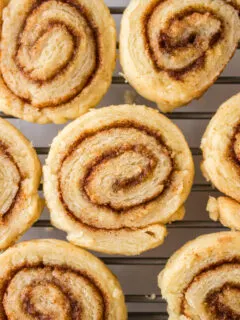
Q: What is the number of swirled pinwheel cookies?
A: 7